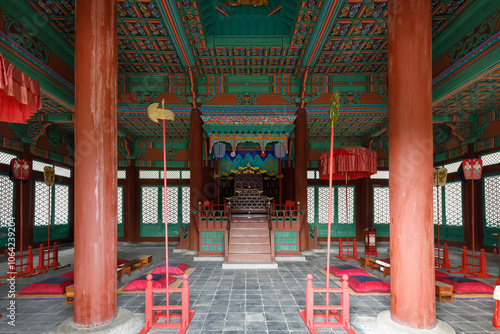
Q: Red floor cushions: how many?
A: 10